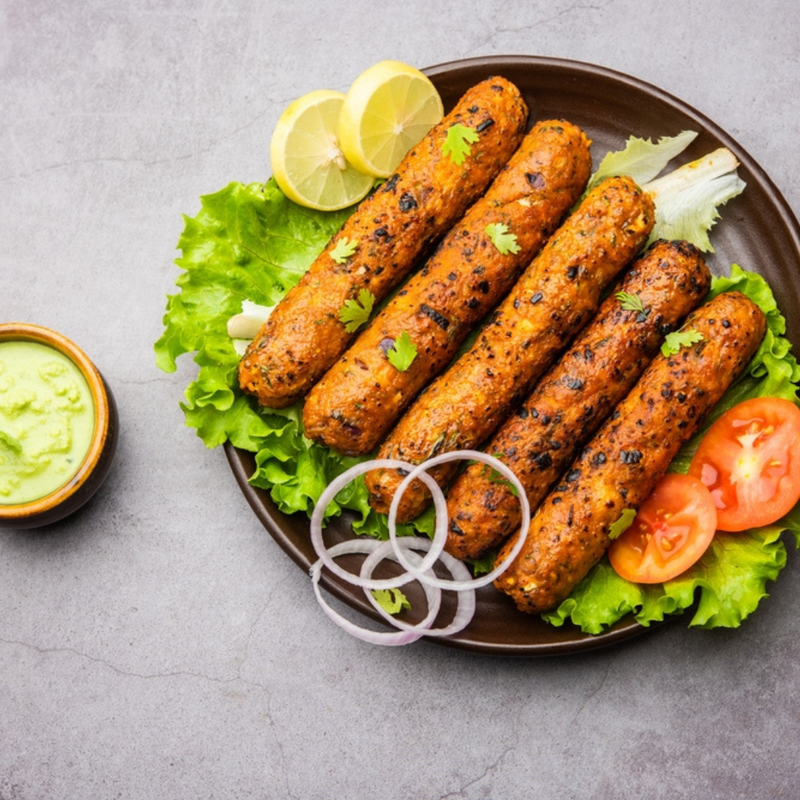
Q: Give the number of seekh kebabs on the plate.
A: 5